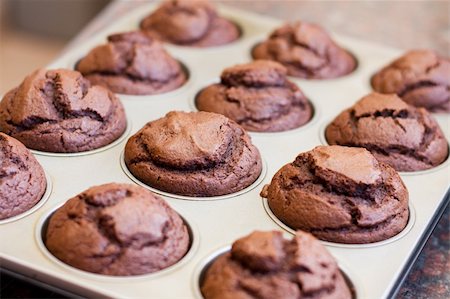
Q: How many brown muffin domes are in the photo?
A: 12